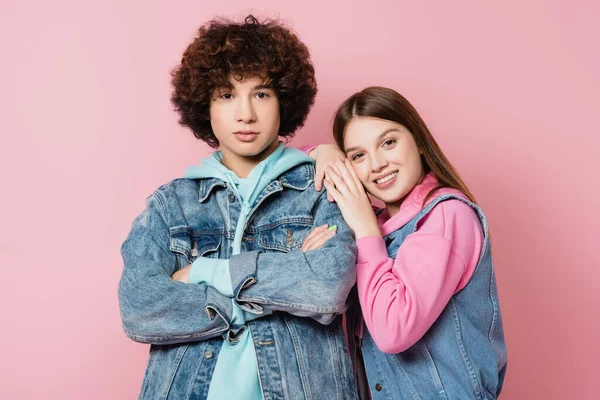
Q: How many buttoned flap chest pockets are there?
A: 2